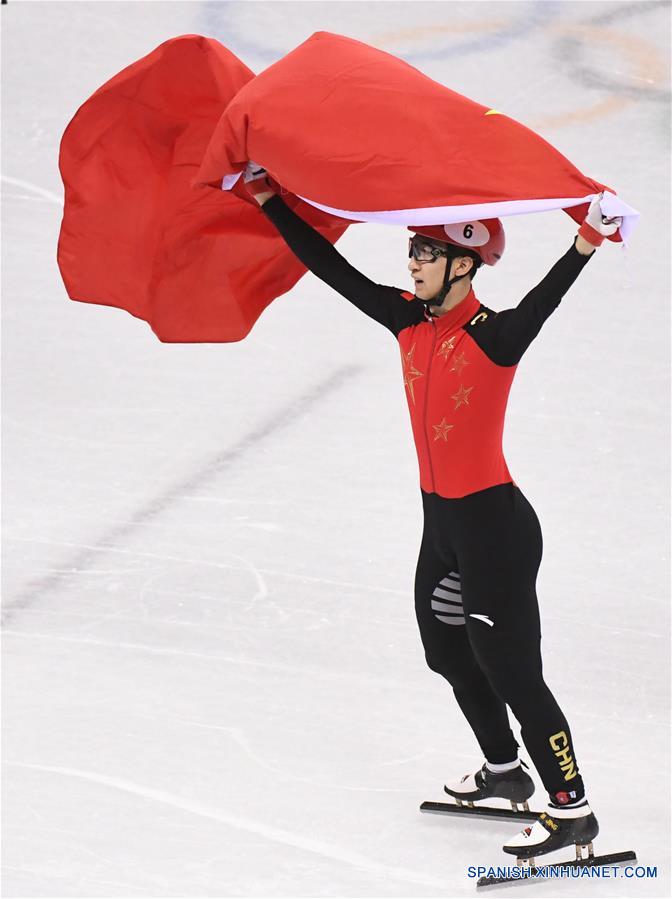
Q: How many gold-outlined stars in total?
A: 5